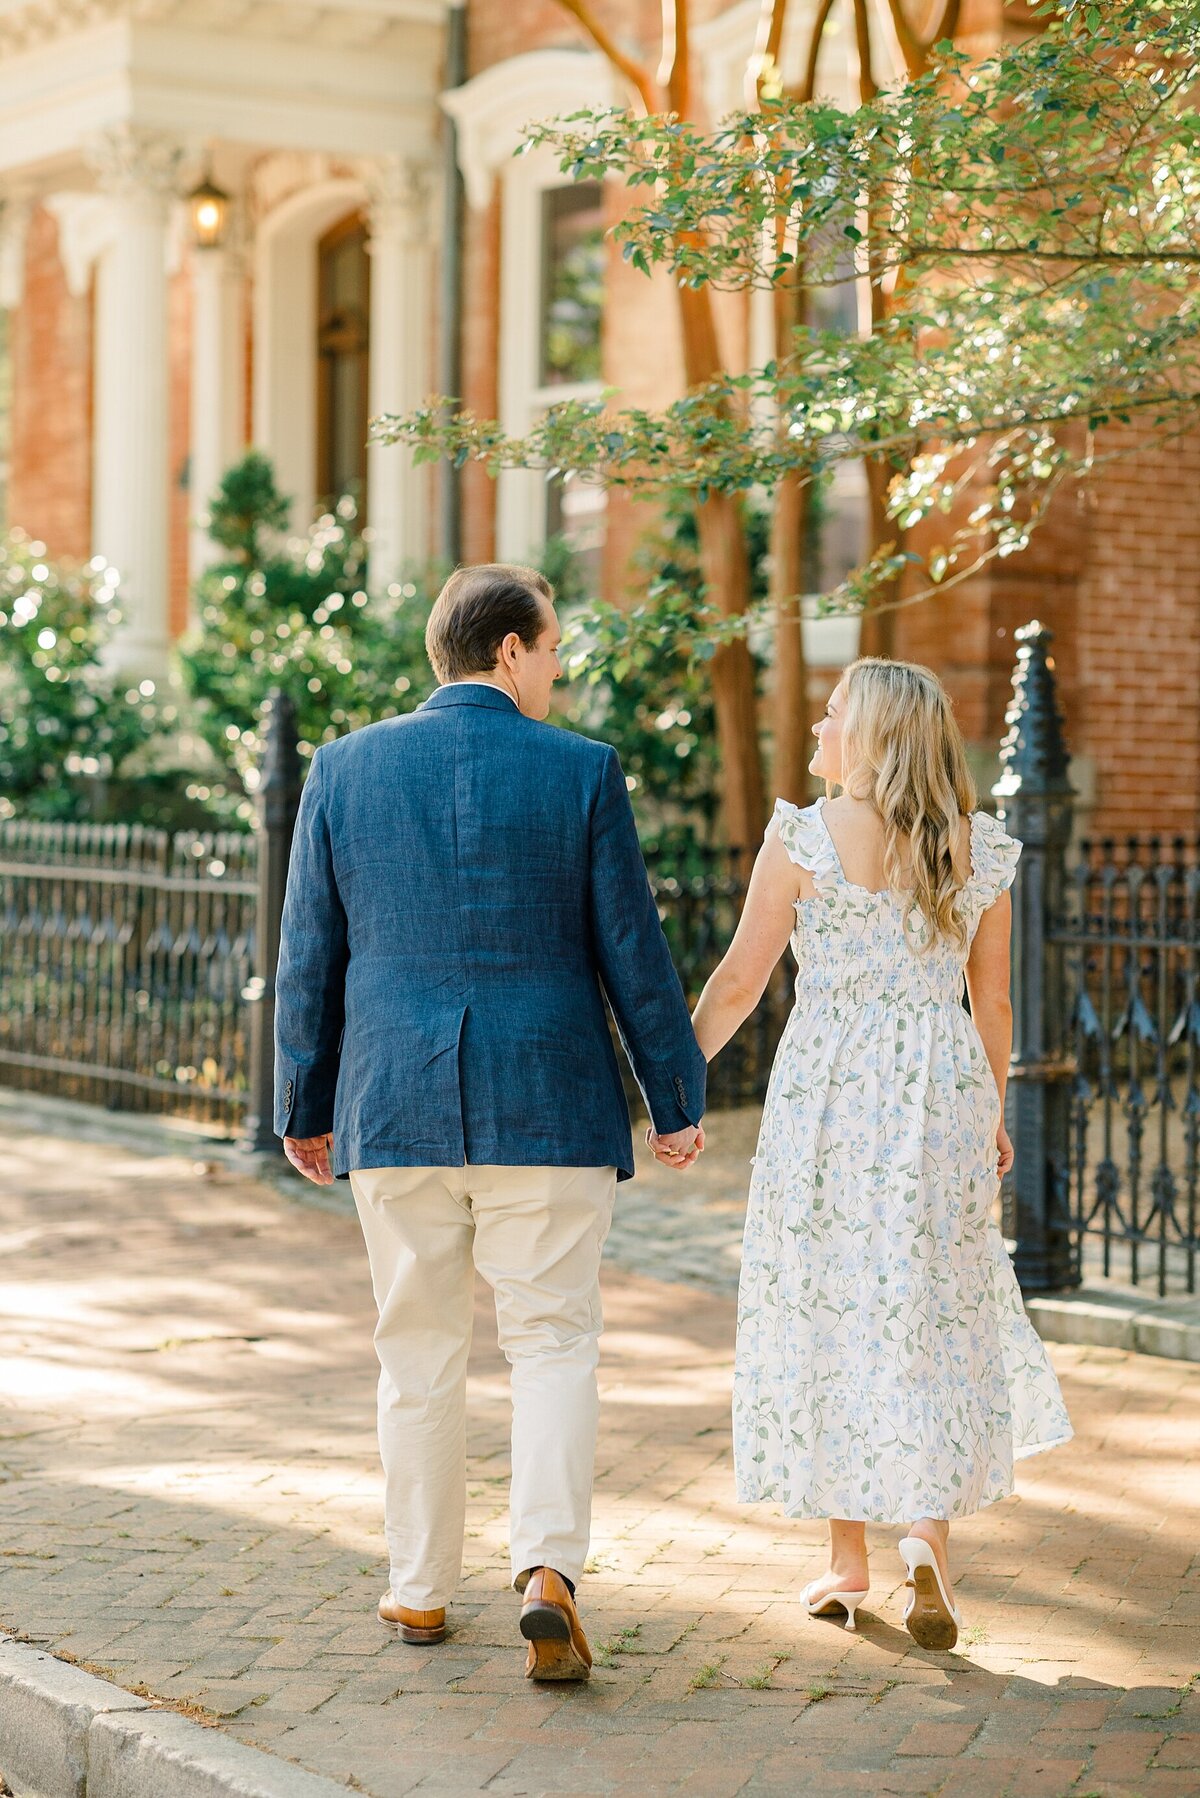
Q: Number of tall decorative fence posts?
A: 2